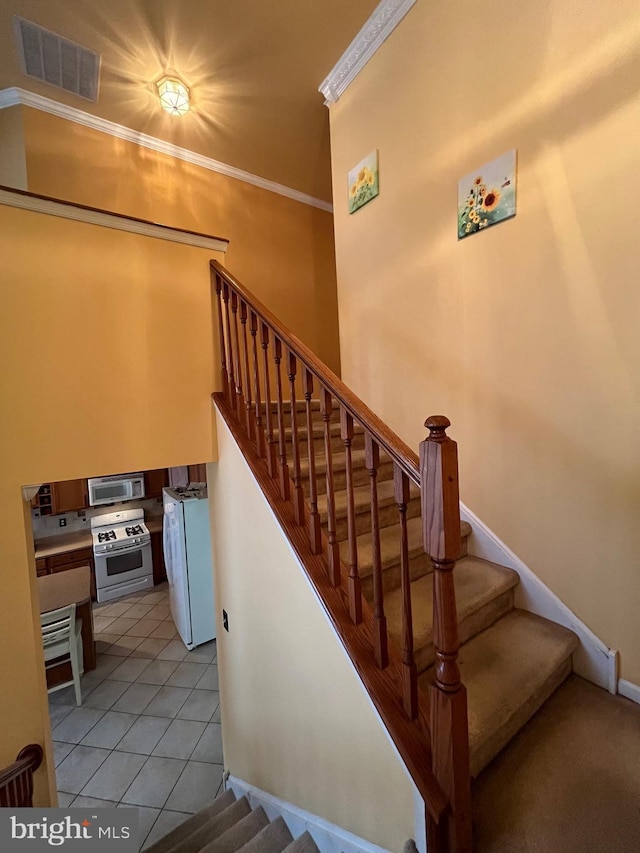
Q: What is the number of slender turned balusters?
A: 13